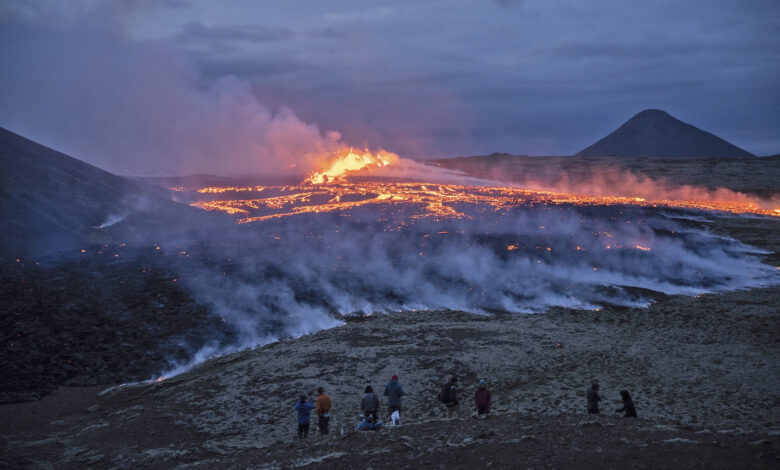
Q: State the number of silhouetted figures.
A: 8